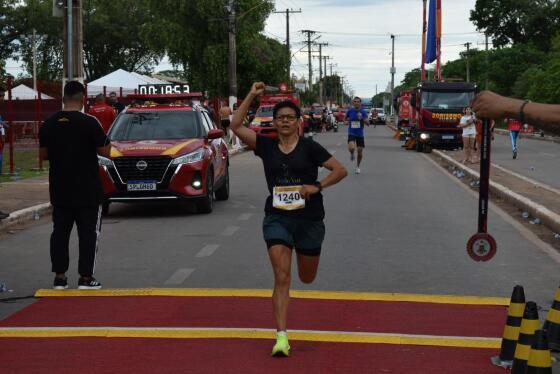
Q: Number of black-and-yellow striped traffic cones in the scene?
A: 4